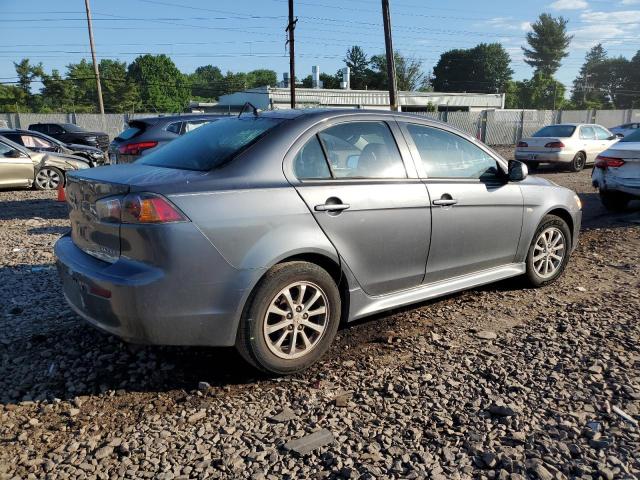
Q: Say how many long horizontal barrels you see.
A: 0